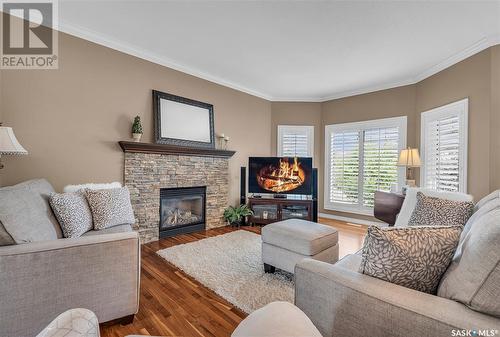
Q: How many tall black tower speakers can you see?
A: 2